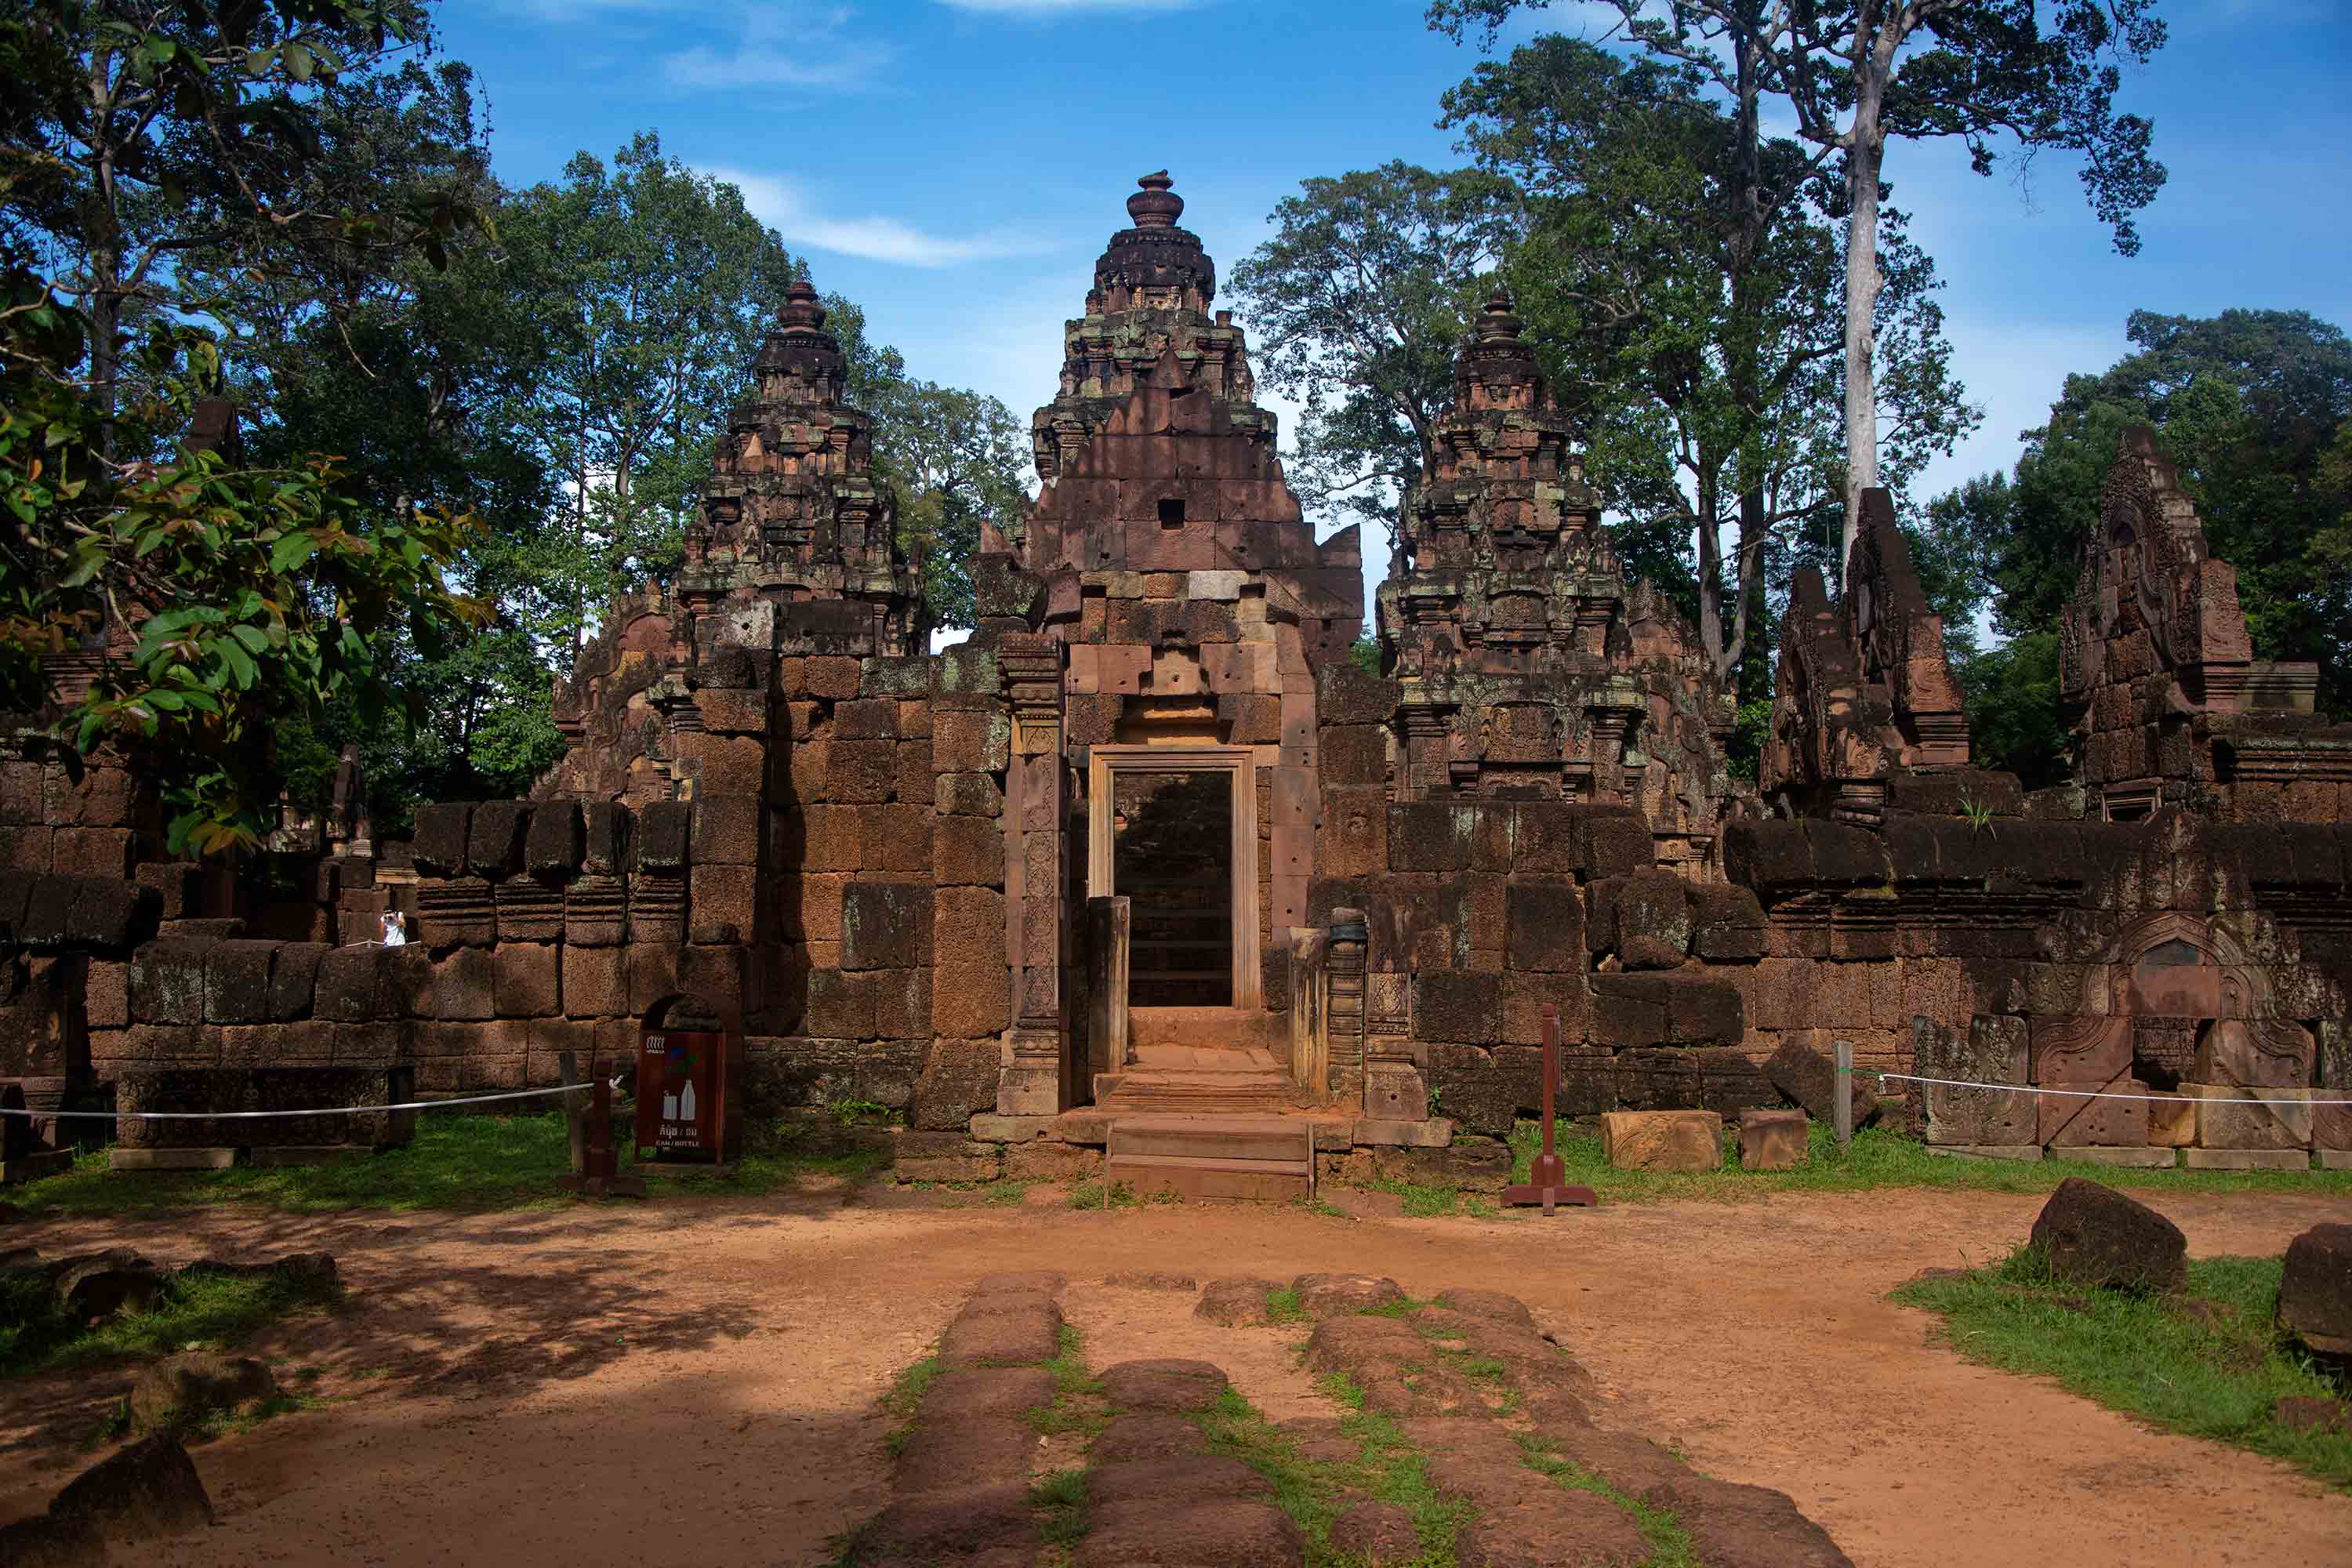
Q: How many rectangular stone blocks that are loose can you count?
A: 2